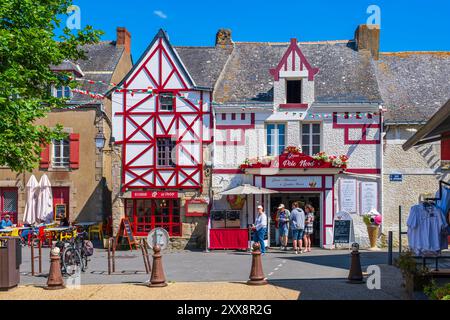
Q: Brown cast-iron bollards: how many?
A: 4